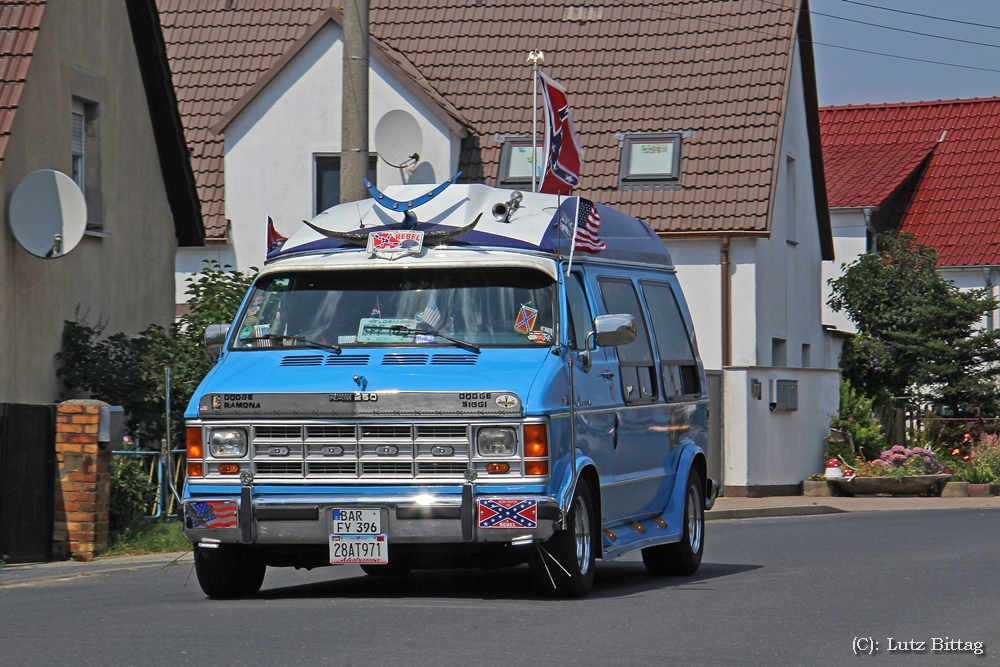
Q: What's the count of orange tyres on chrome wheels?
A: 0